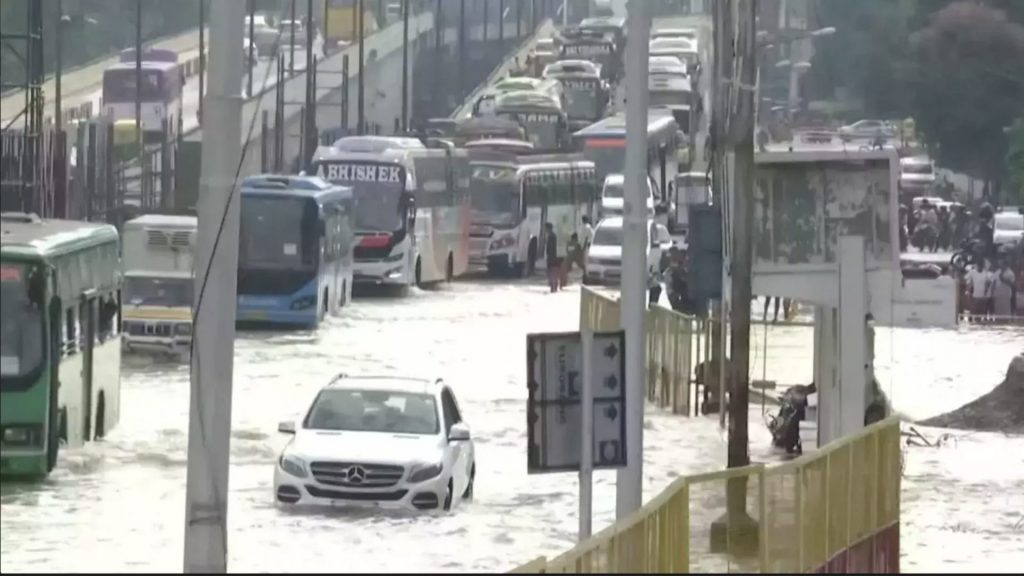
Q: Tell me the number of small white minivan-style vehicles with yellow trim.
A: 1